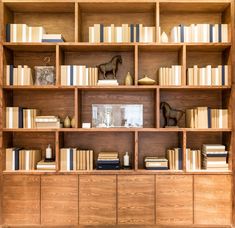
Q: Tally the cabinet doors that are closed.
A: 6